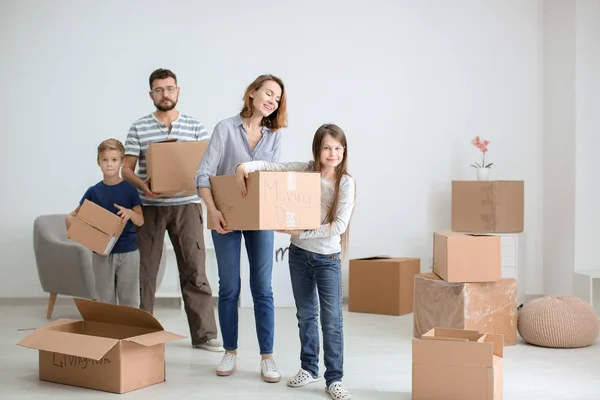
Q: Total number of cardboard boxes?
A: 9